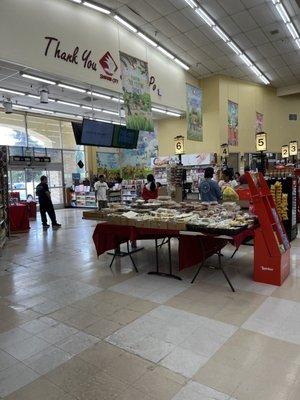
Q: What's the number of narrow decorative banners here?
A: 4